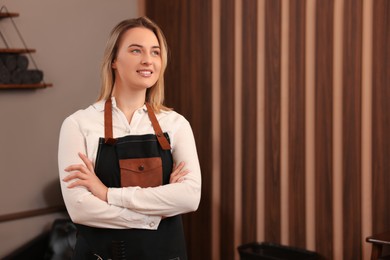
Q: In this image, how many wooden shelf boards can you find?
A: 3